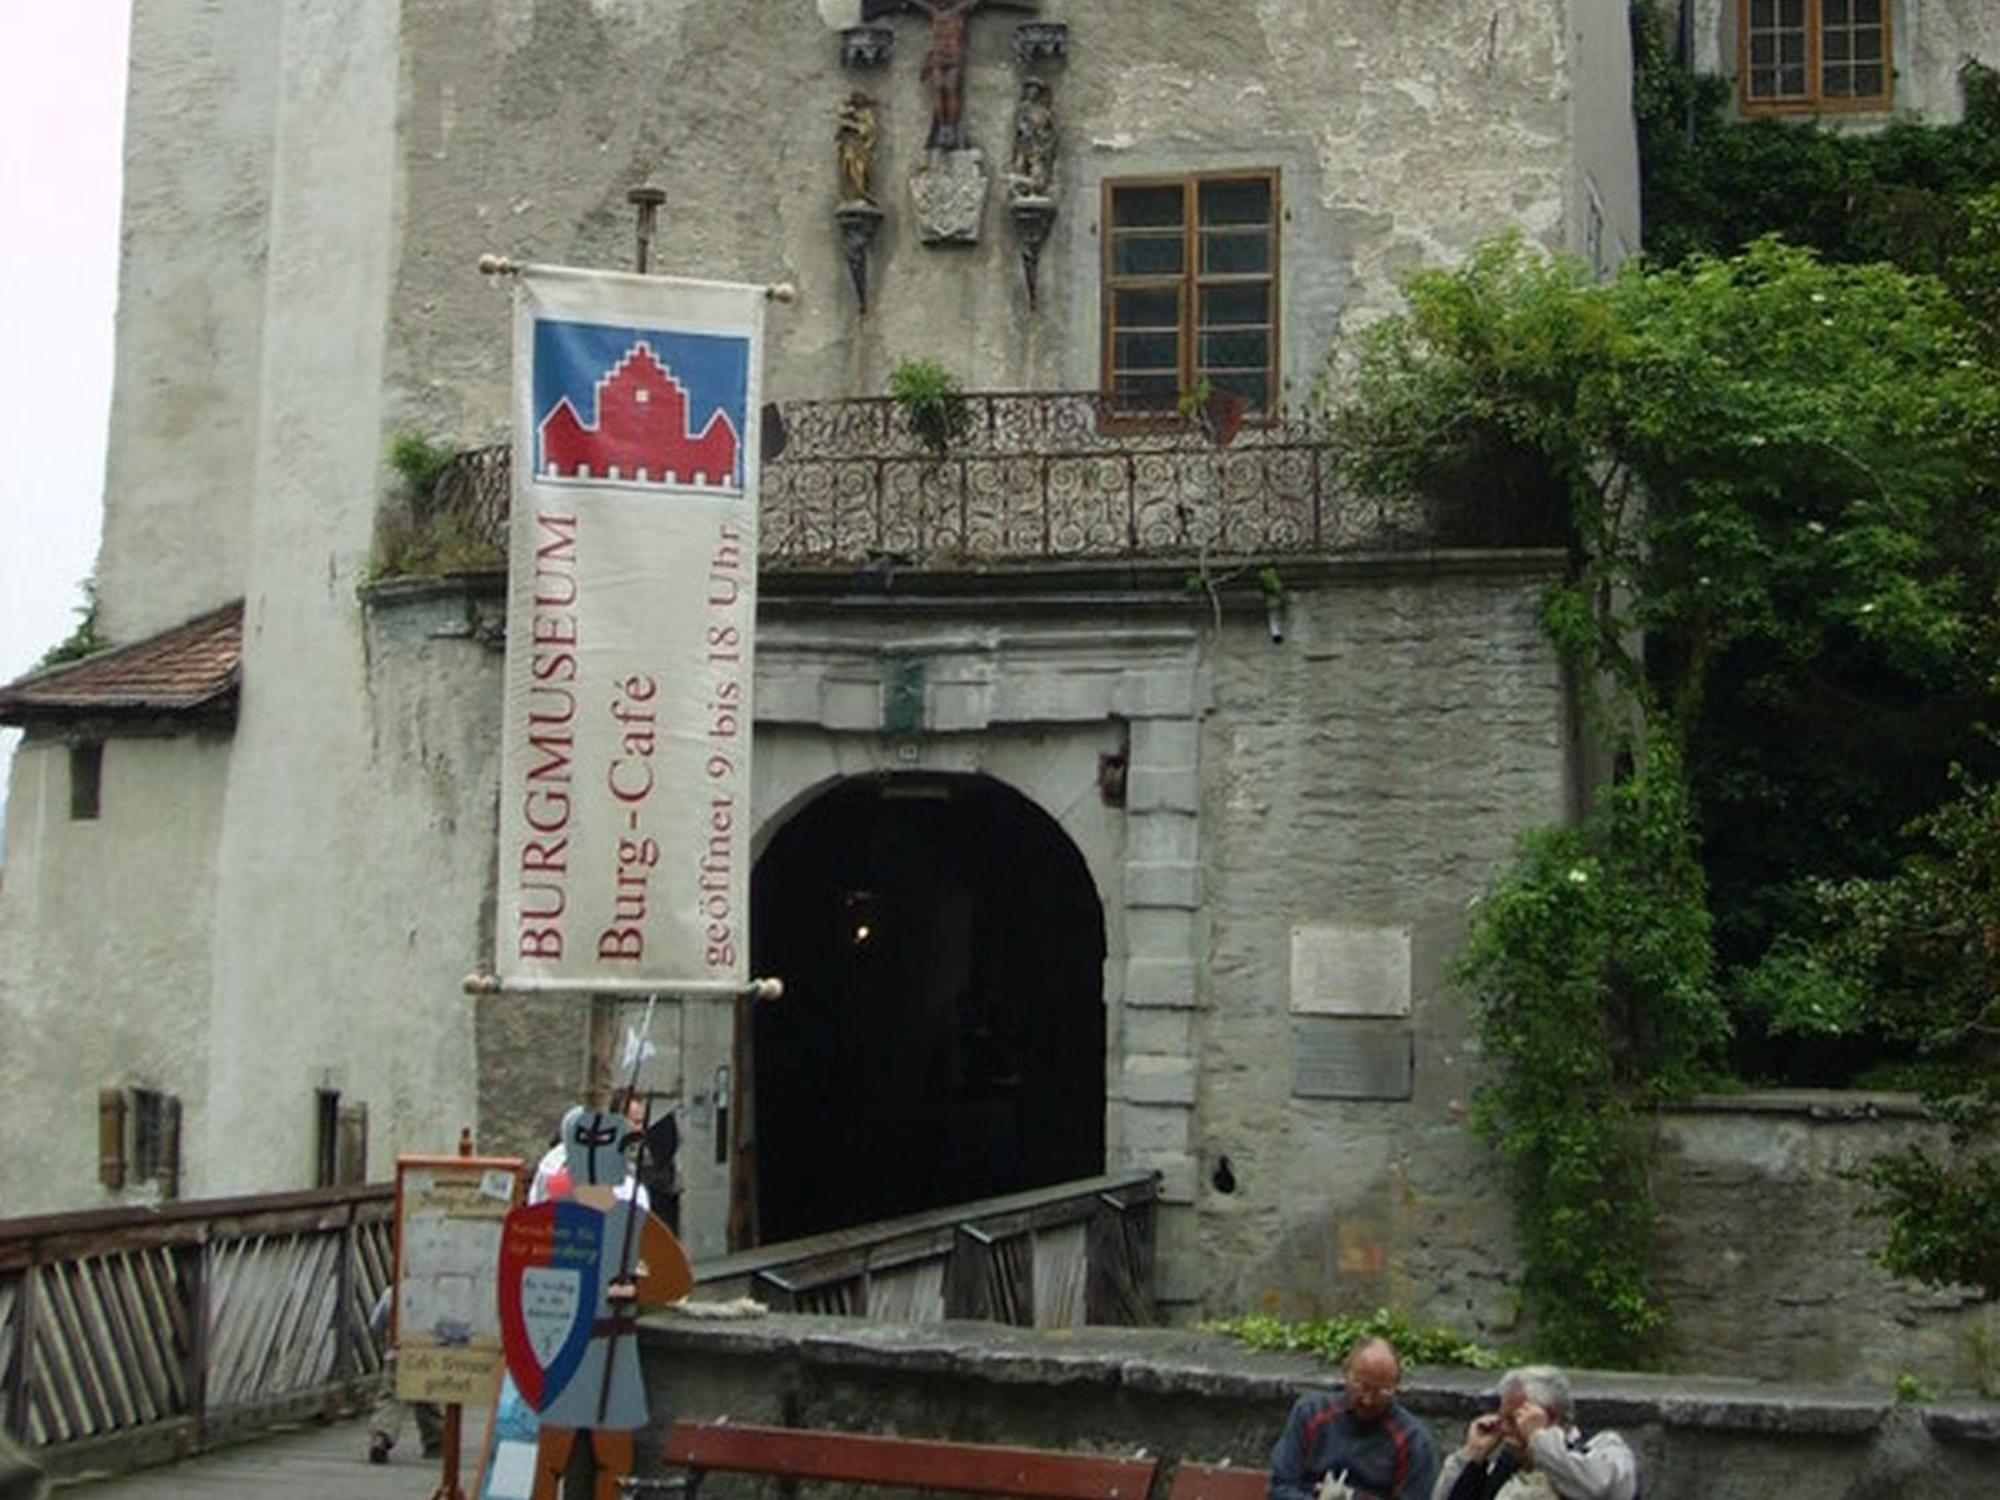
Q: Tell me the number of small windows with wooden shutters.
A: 2